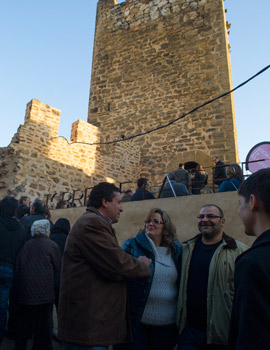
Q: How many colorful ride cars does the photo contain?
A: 0